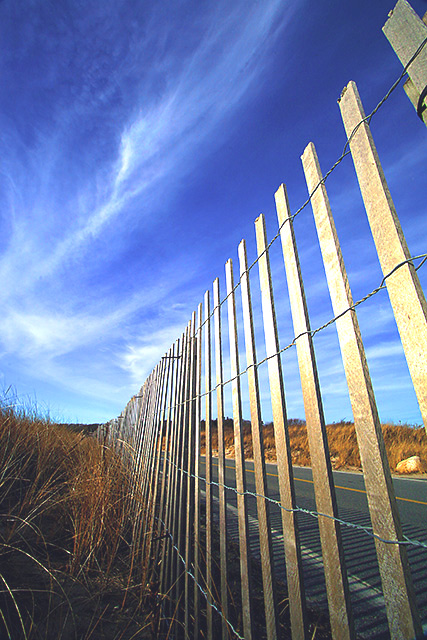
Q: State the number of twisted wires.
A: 4